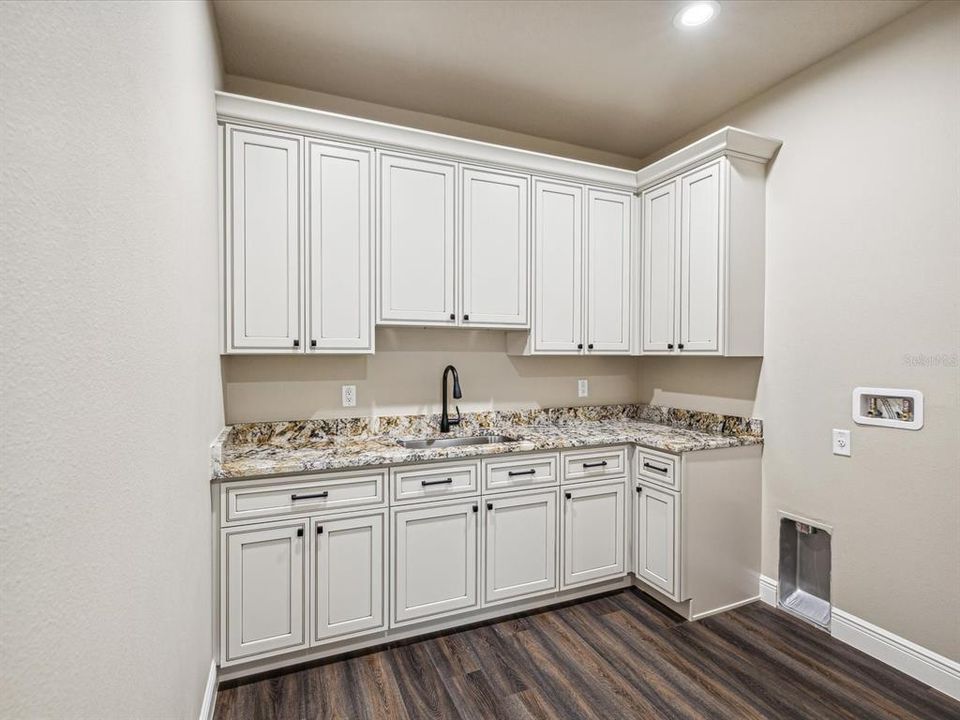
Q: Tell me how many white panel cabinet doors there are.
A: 14